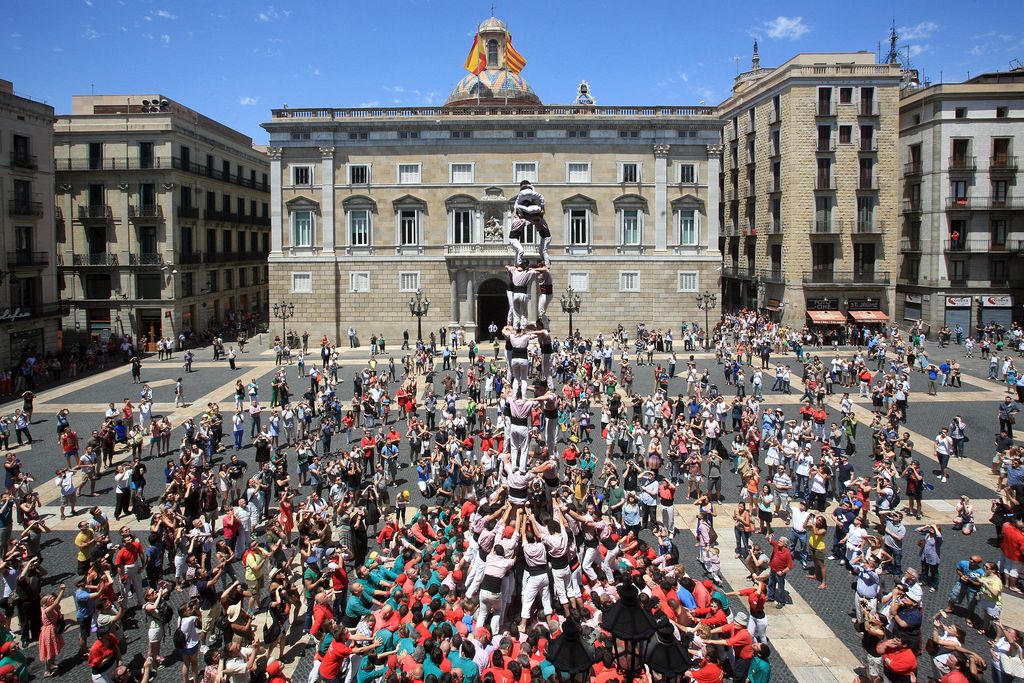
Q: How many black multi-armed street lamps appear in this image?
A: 5